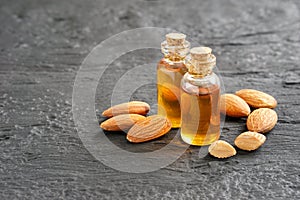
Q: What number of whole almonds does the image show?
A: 6